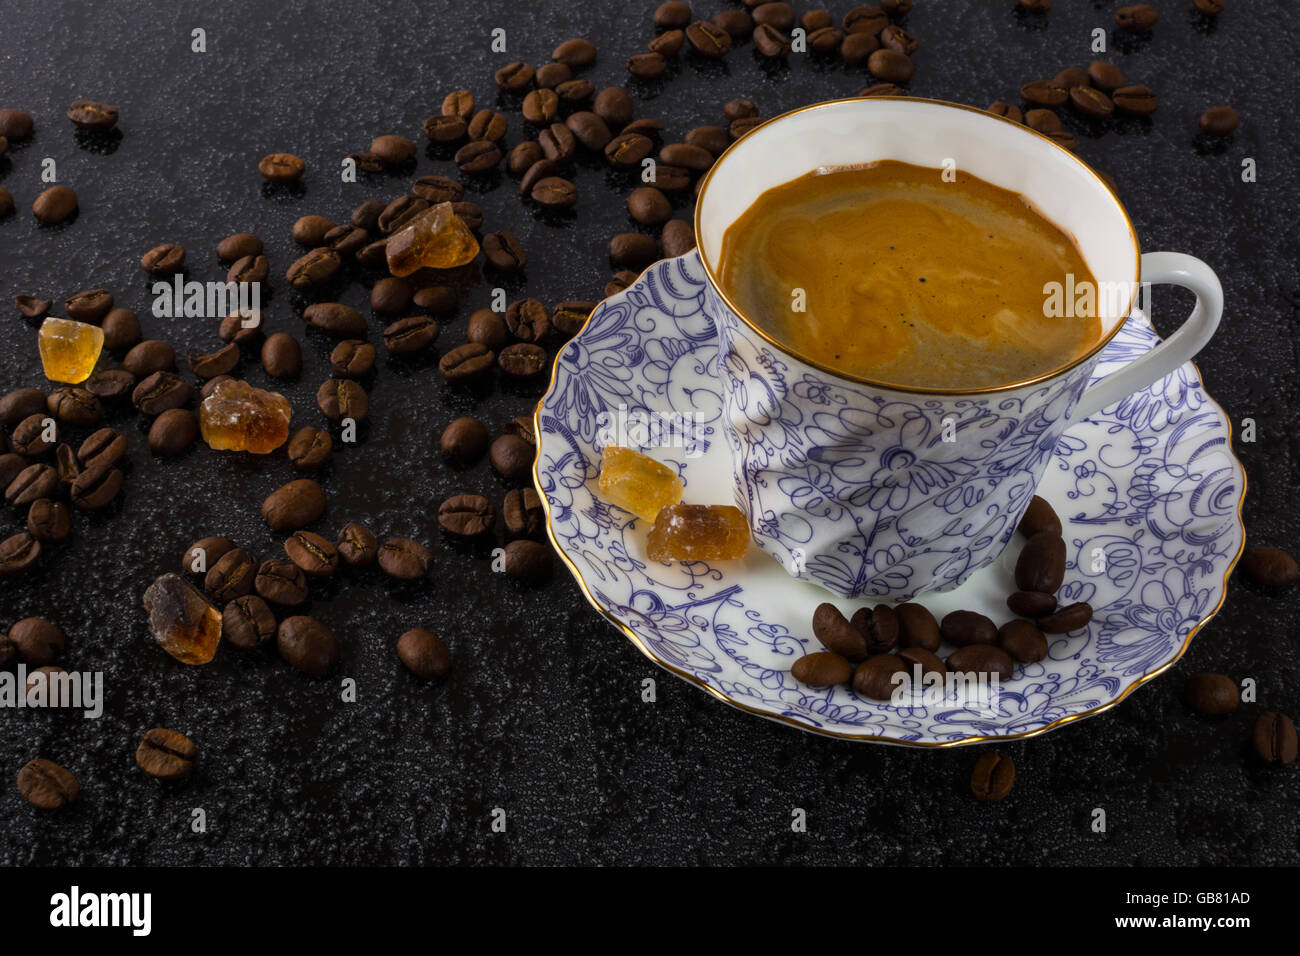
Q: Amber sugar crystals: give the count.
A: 6